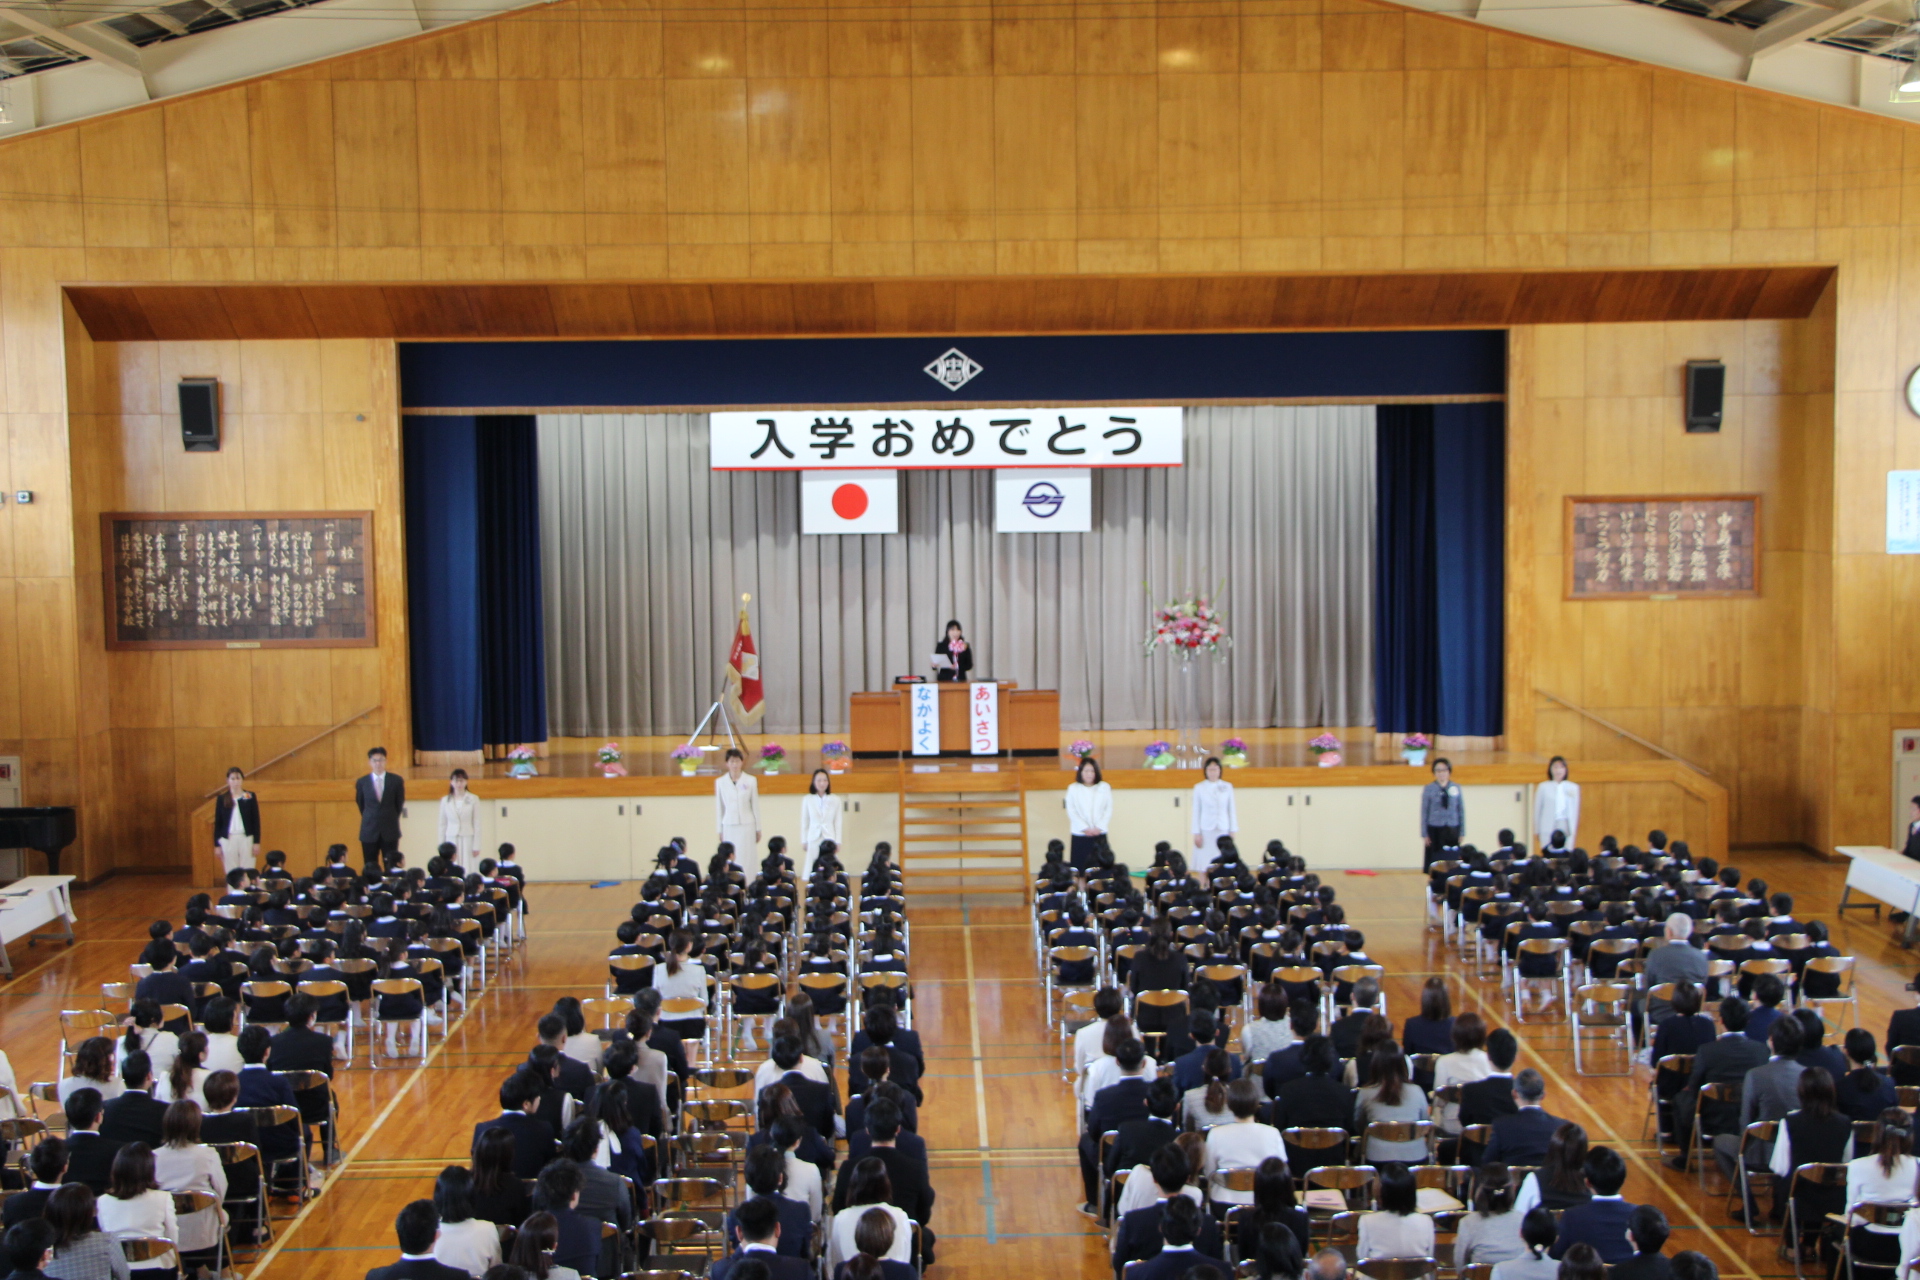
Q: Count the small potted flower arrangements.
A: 10